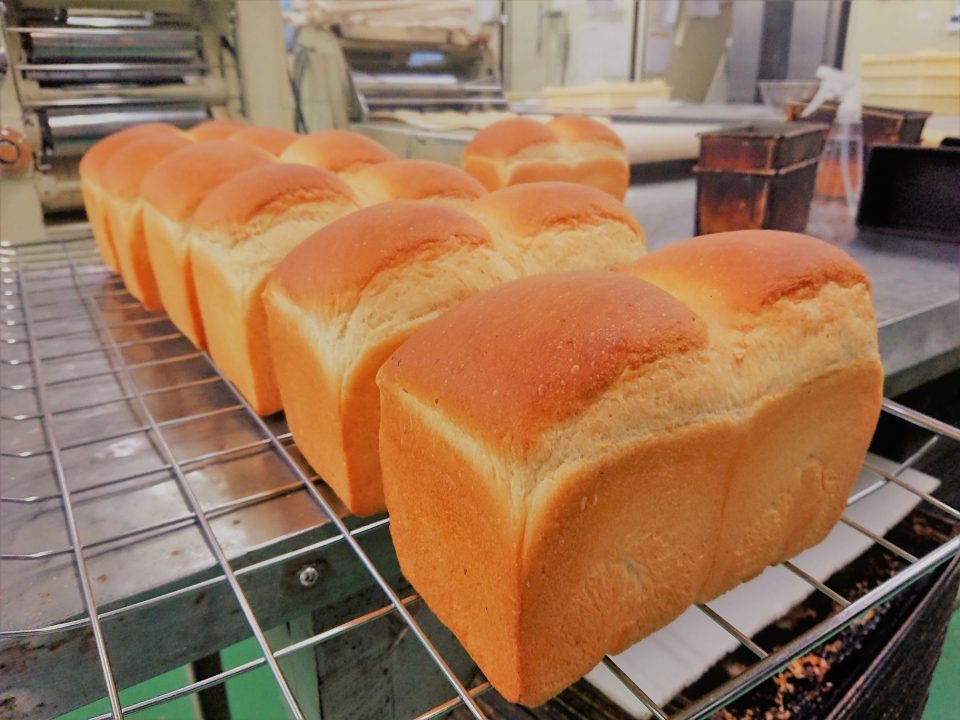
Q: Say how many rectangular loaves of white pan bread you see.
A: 7